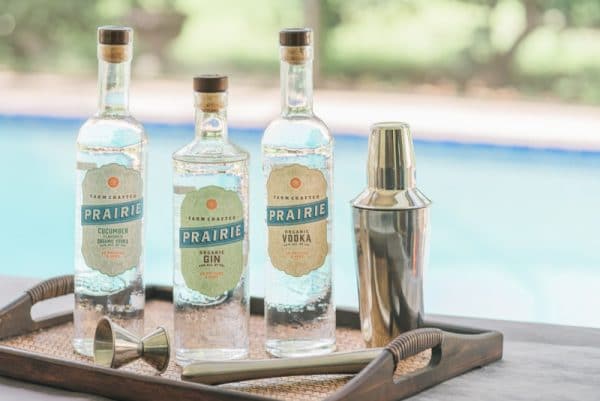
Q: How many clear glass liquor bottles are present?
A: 3